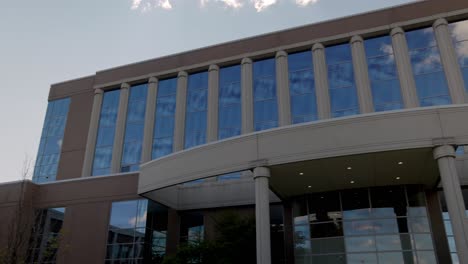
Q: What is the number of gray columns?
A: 13